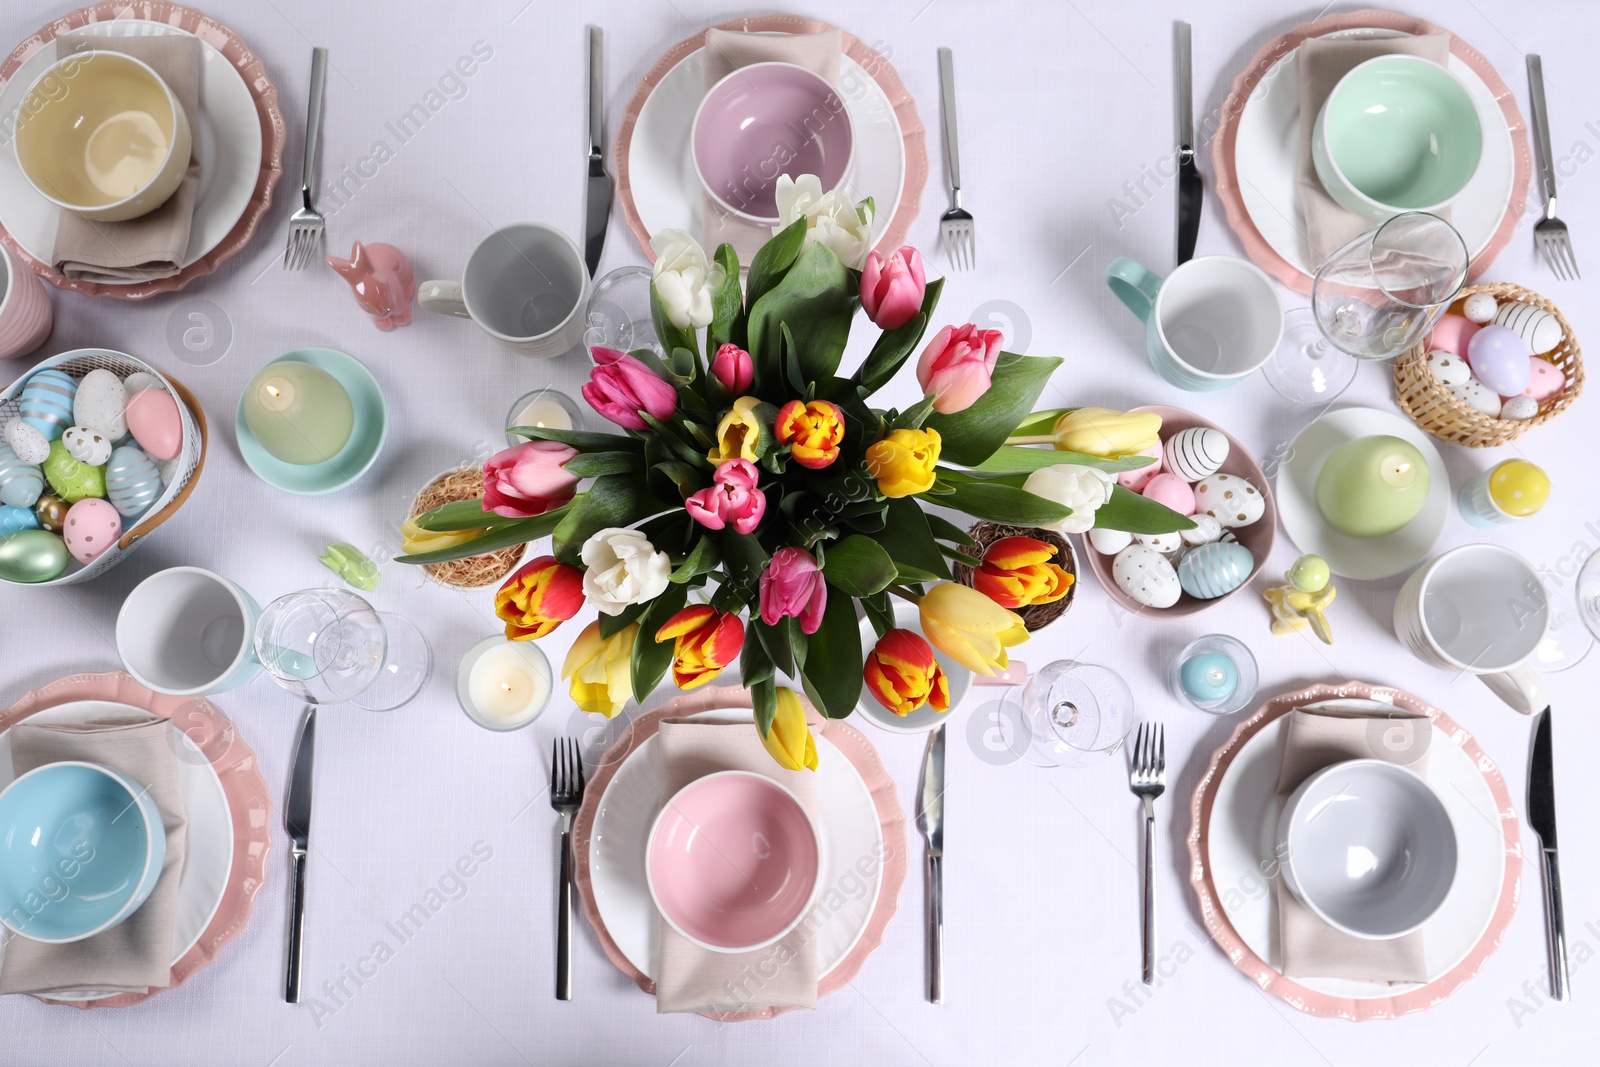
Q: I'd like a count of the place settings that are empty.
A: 6